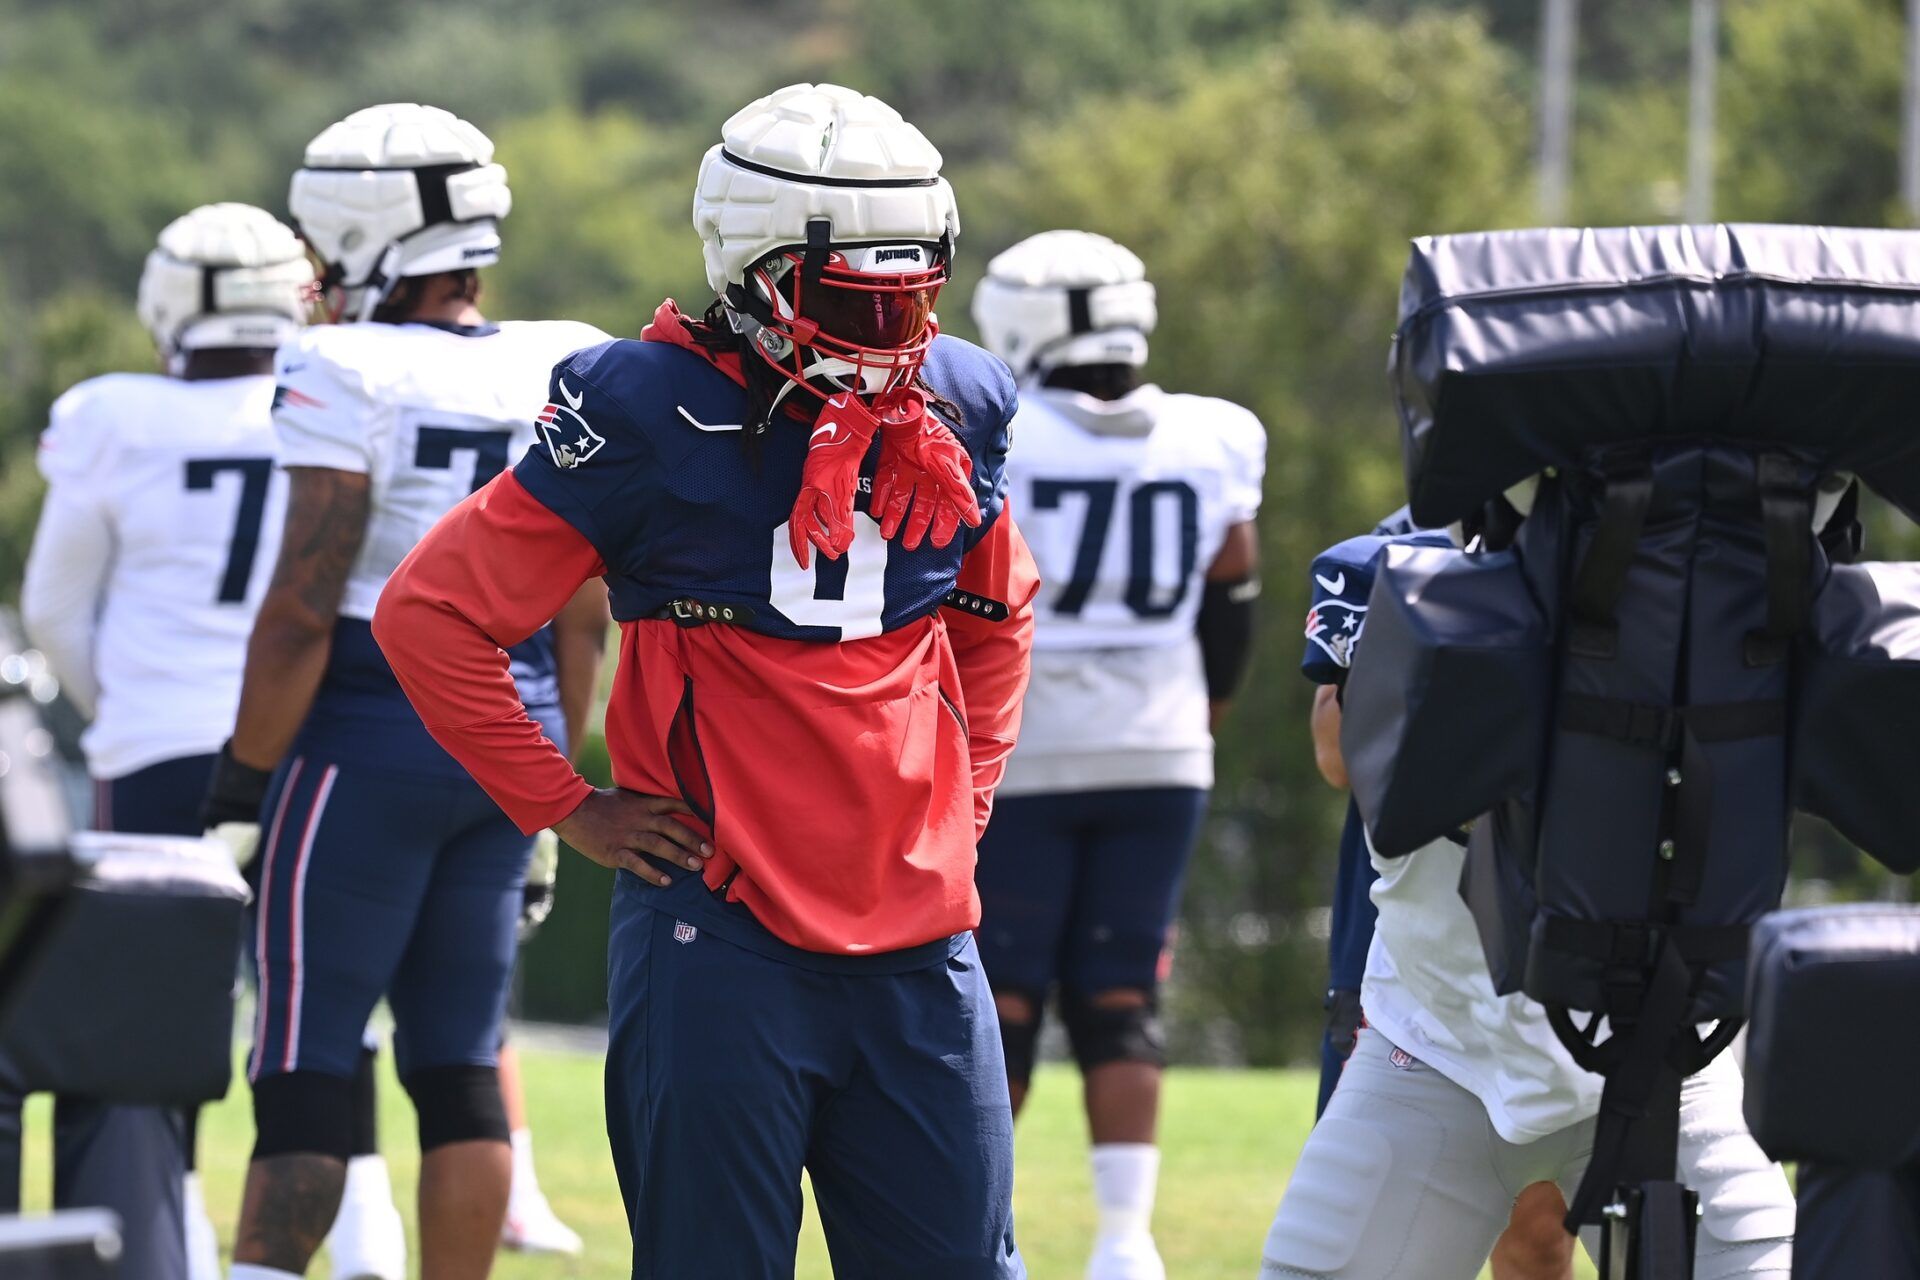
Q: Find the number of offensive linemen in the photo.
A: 3